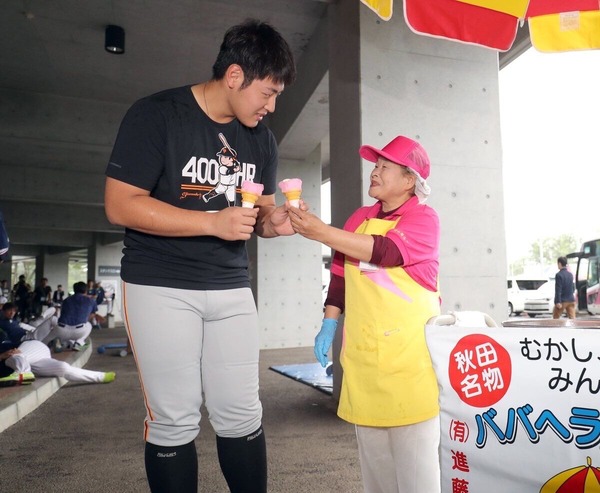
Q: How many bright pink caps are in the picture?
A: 1